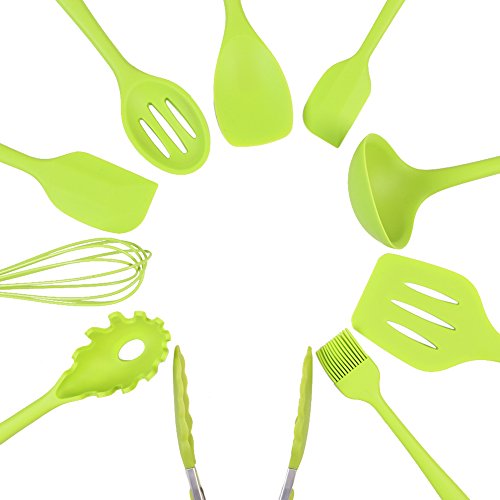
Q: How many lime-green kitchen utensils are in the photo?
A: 10